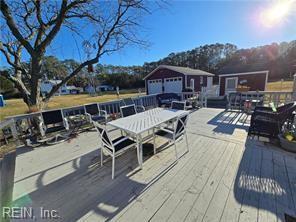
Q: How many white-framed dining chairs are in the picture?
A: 4